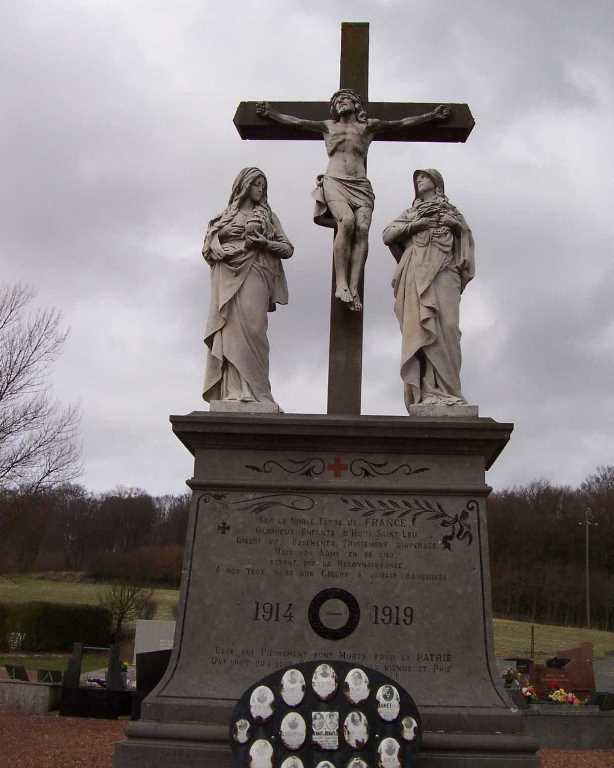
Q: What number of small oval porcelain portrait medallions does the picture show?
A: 14